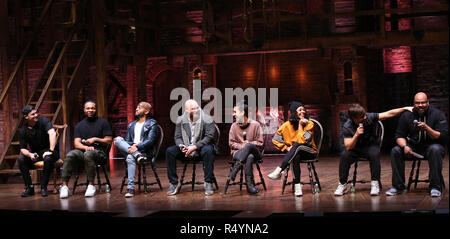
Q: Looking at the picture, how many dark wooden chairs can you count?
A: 7